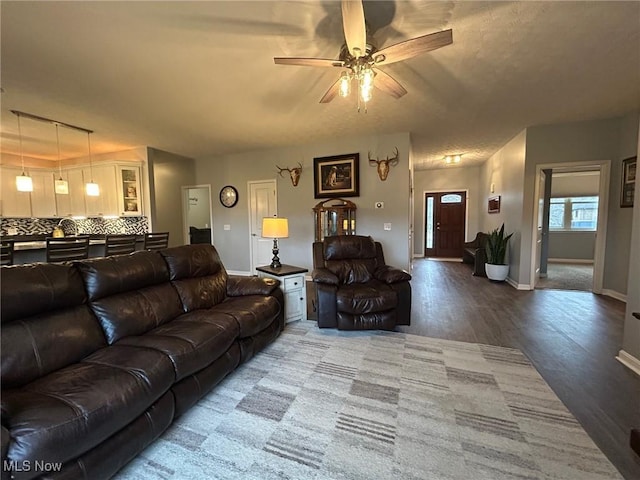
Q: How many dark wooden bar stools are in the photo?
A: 4